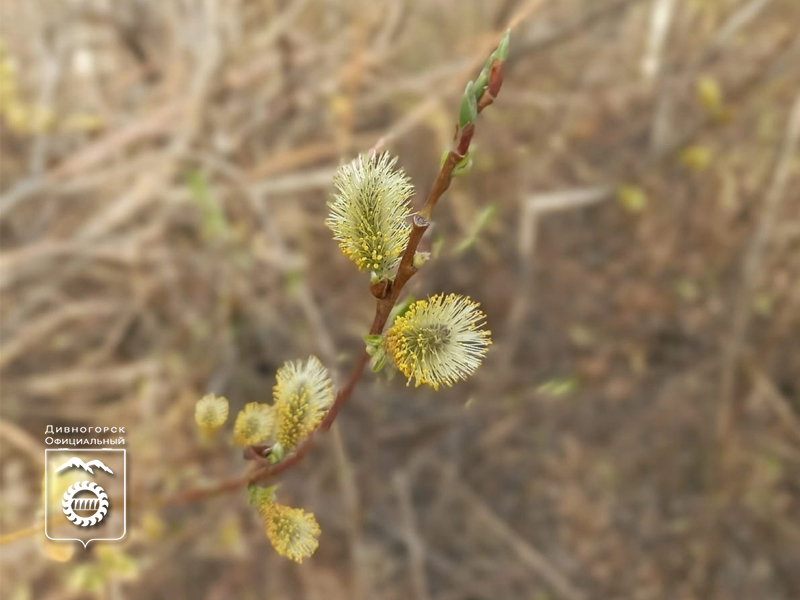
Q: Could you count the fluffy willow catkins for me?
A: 6